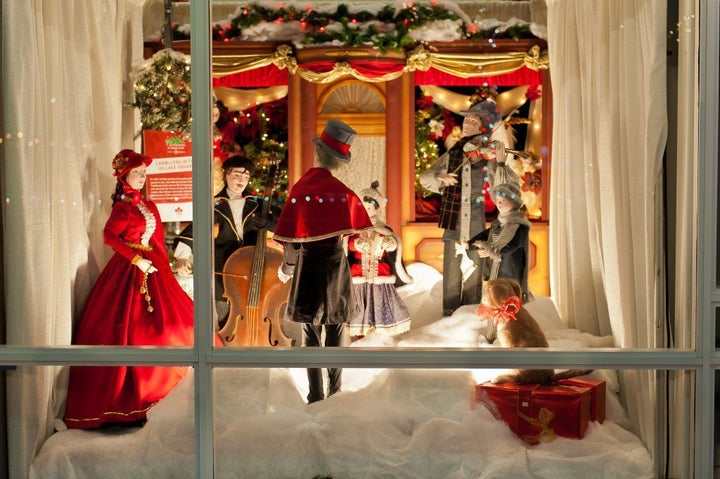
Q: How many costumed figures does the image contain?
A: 6